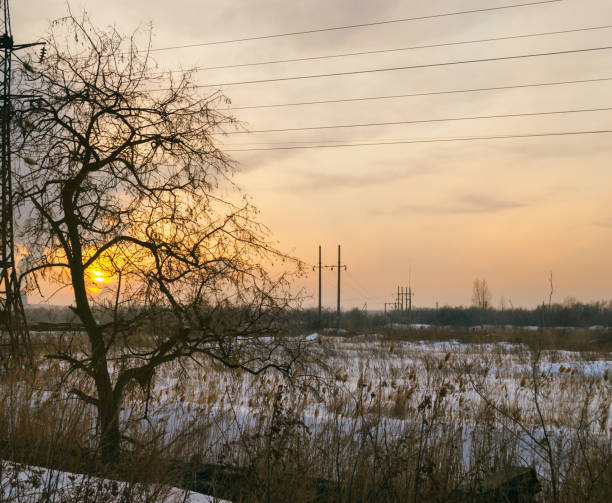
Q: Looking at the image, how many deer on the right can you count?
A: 0